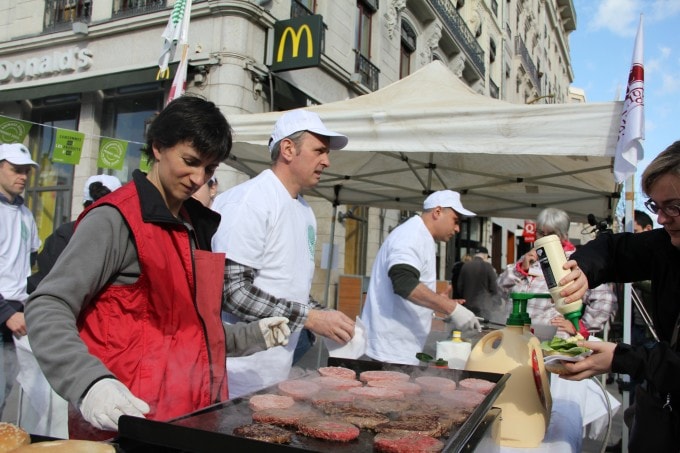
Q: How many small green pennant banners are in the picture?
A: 4